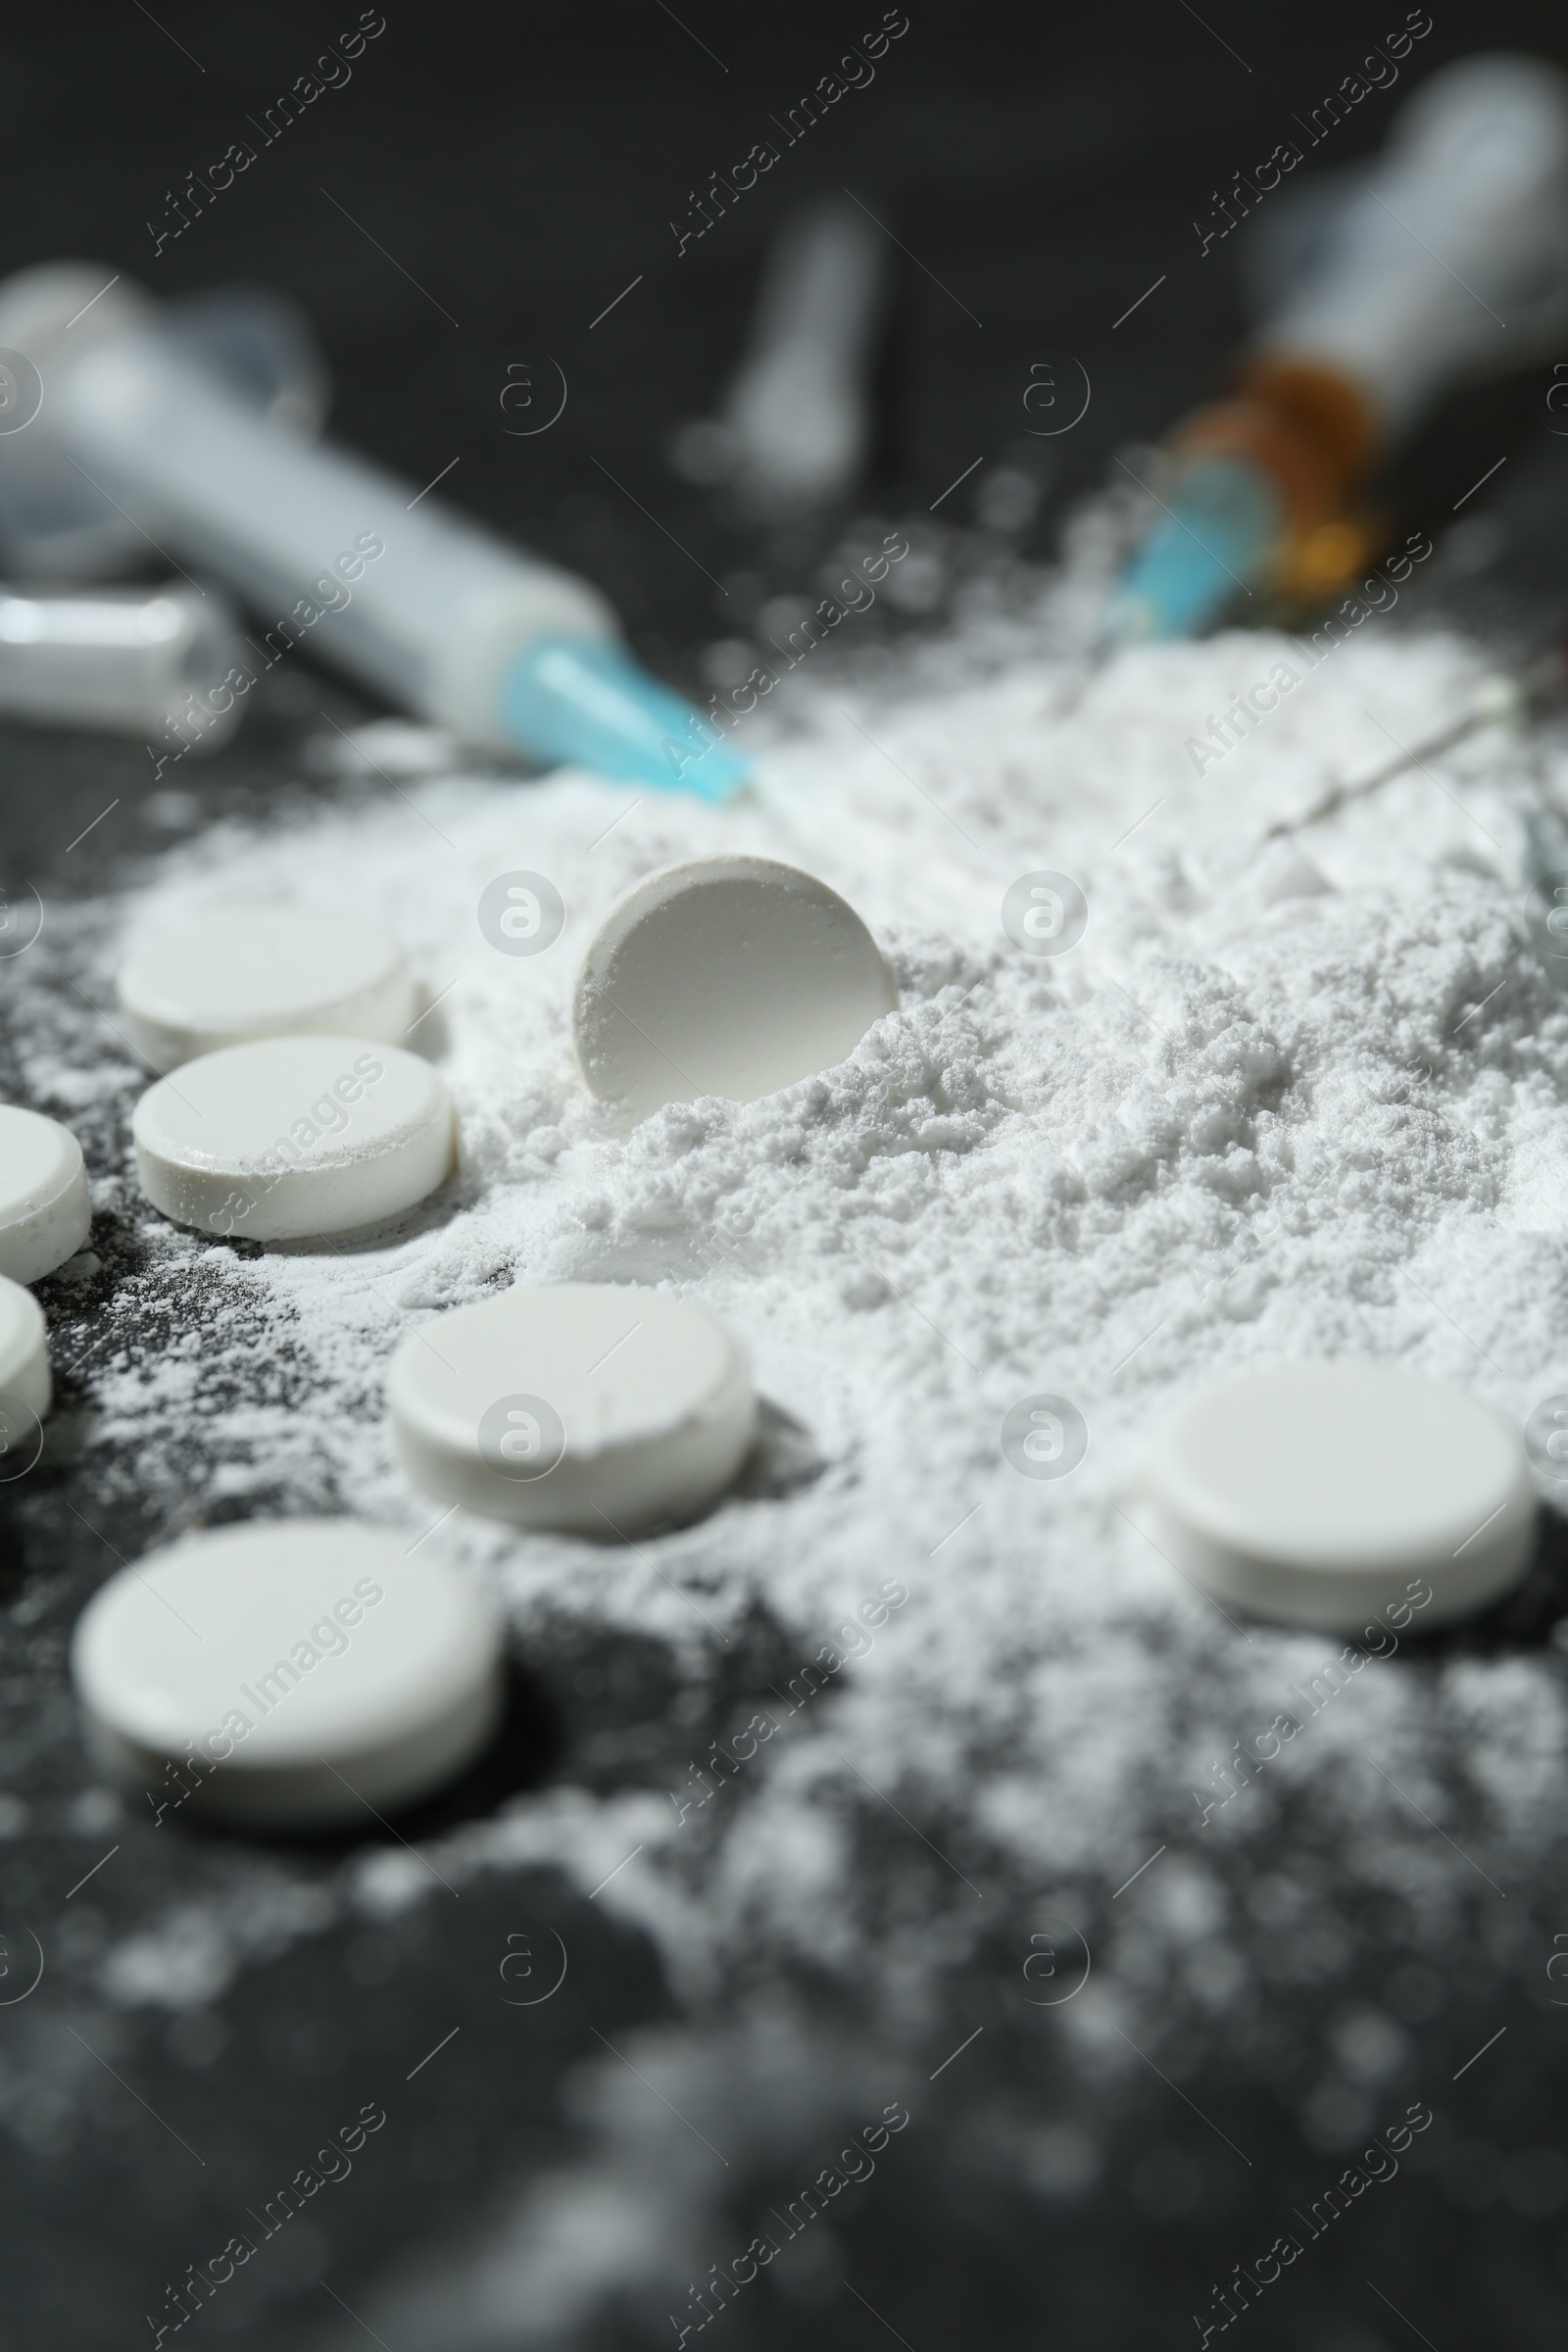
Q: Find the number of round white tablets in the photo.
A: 8